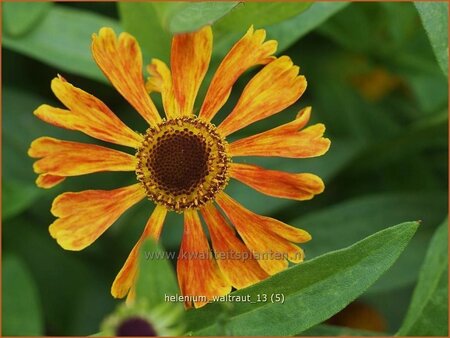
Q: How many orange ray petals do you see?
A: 14